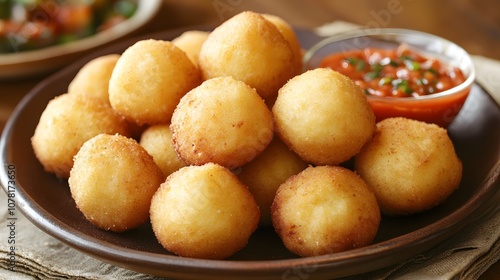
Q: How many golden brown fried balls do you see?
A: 14